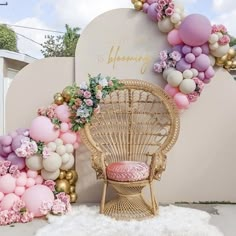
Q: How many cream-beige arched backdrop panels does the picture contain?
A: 3